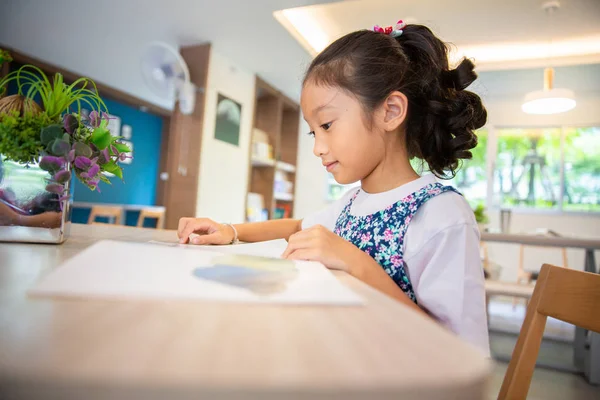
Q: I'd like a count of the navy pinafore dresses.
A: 1